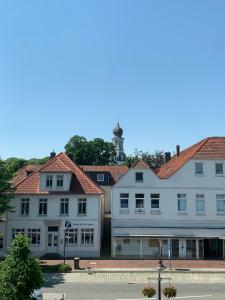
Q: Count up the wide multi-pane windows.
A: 4